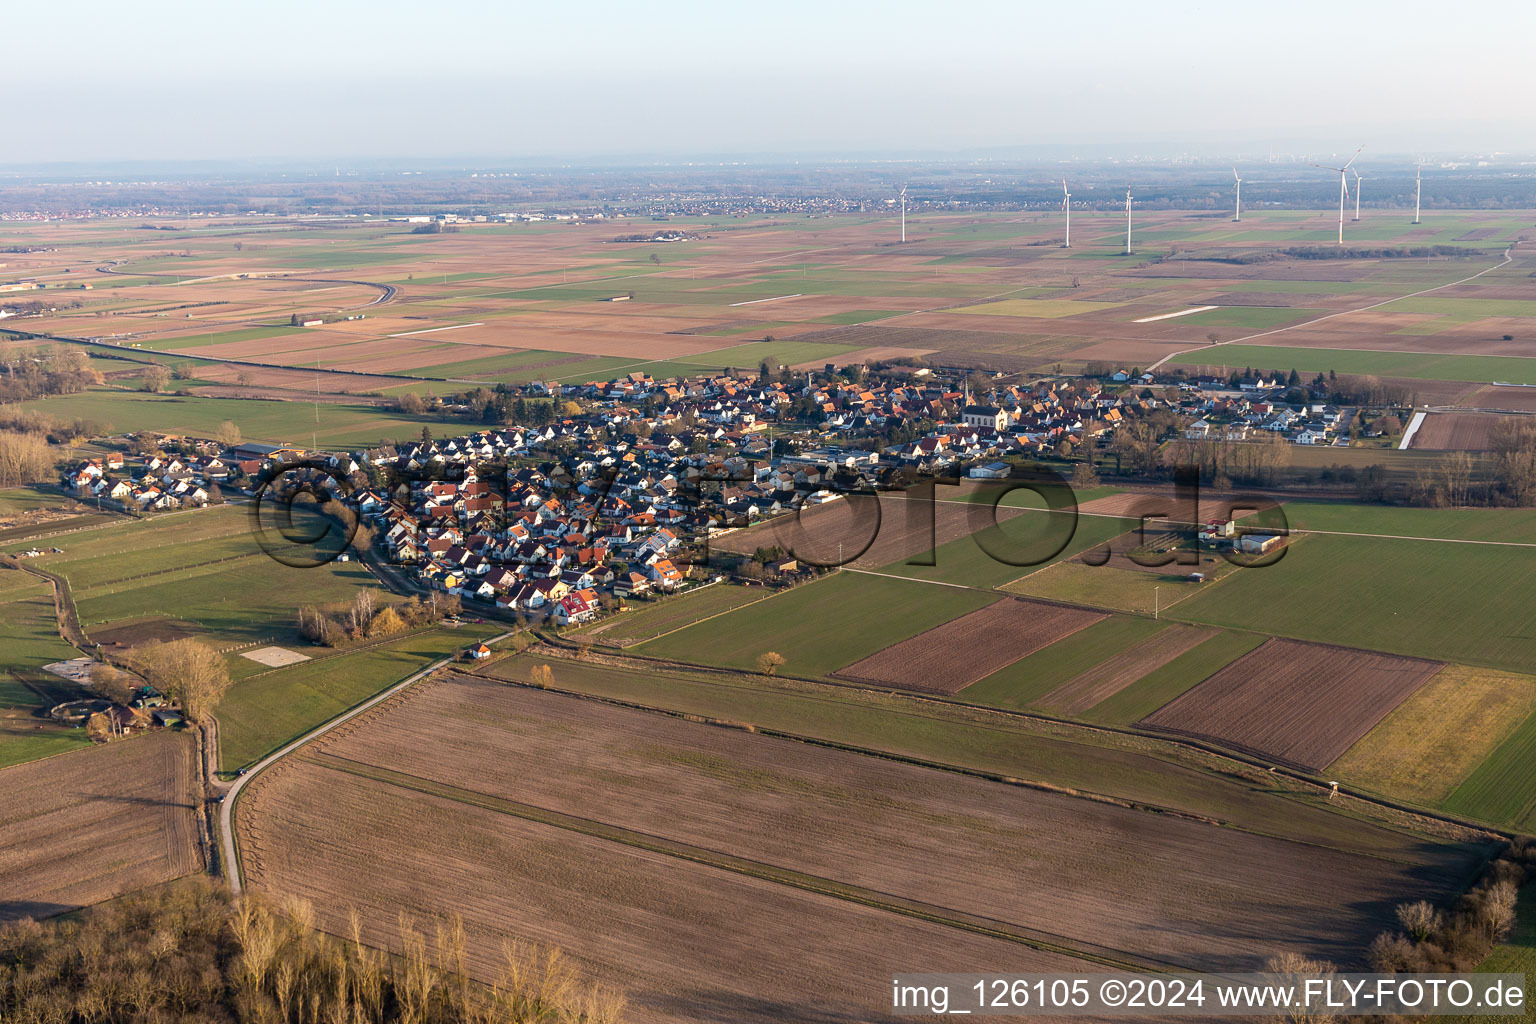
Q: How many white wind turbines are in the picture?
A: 7